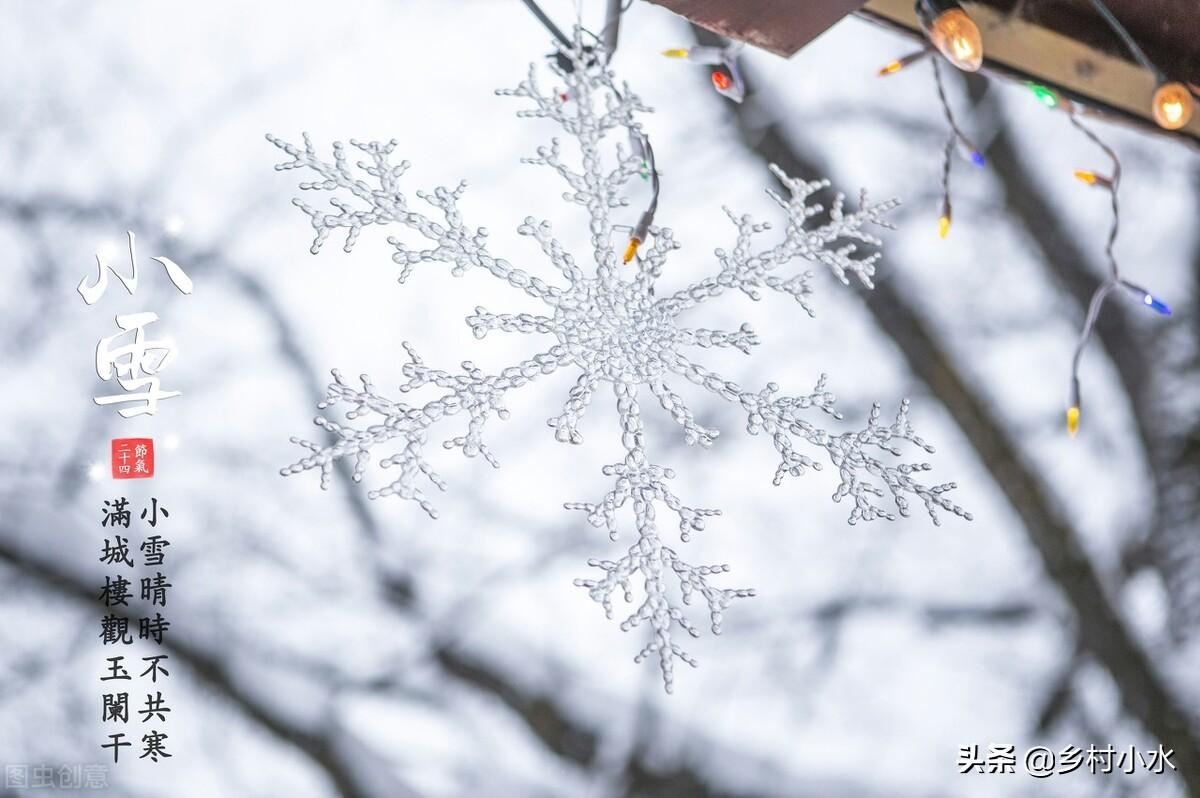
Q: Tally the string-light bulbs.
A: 14